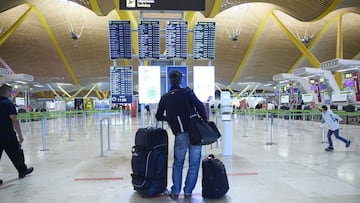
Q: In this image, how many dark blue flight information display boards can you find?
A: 5